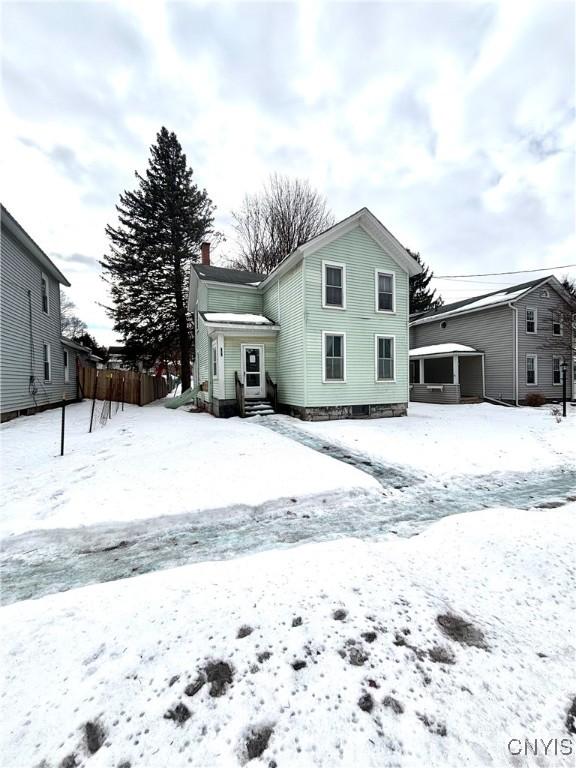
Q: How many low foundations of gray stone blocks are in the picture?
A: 1